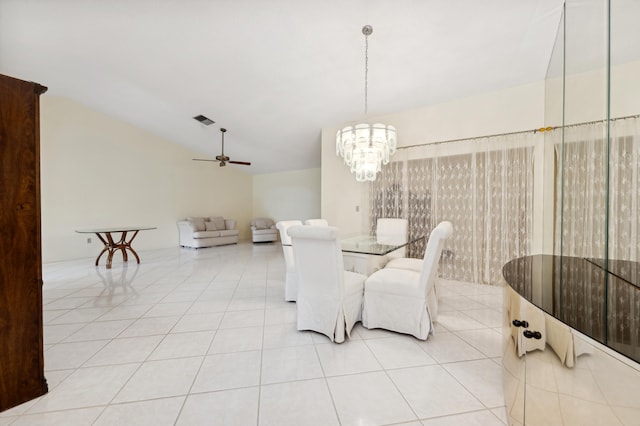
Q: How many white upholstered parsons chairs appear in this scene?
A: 6